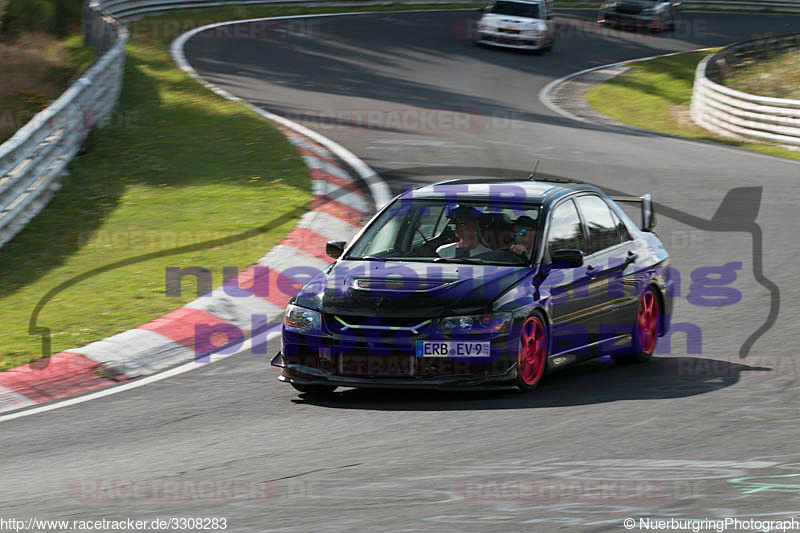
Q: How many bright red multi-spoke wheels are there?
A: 2